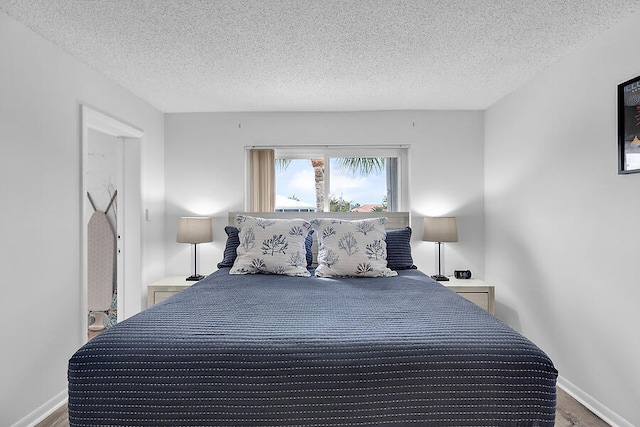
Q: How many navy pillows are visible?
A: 2